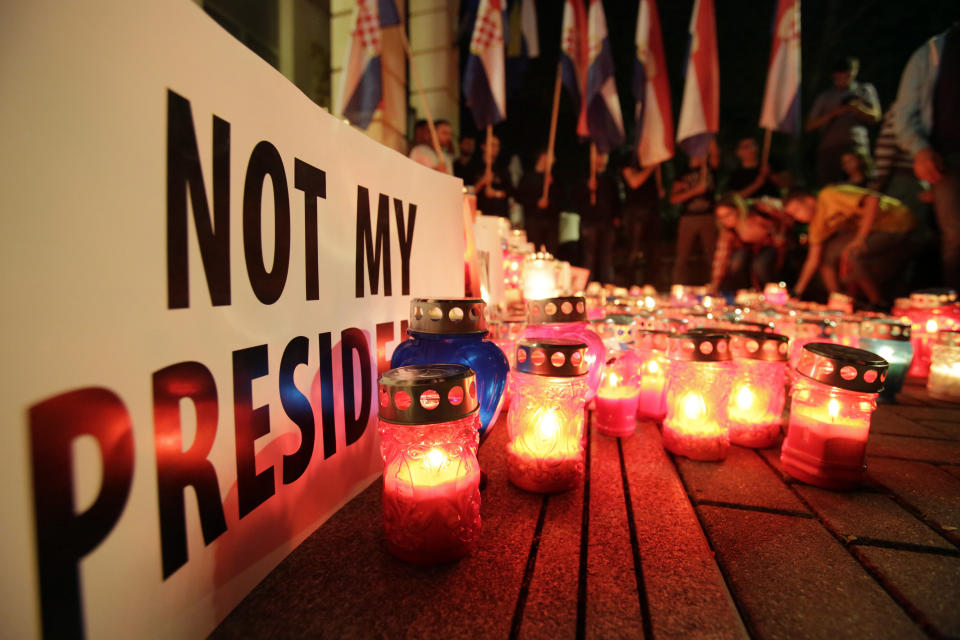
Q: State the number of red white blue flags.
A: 7